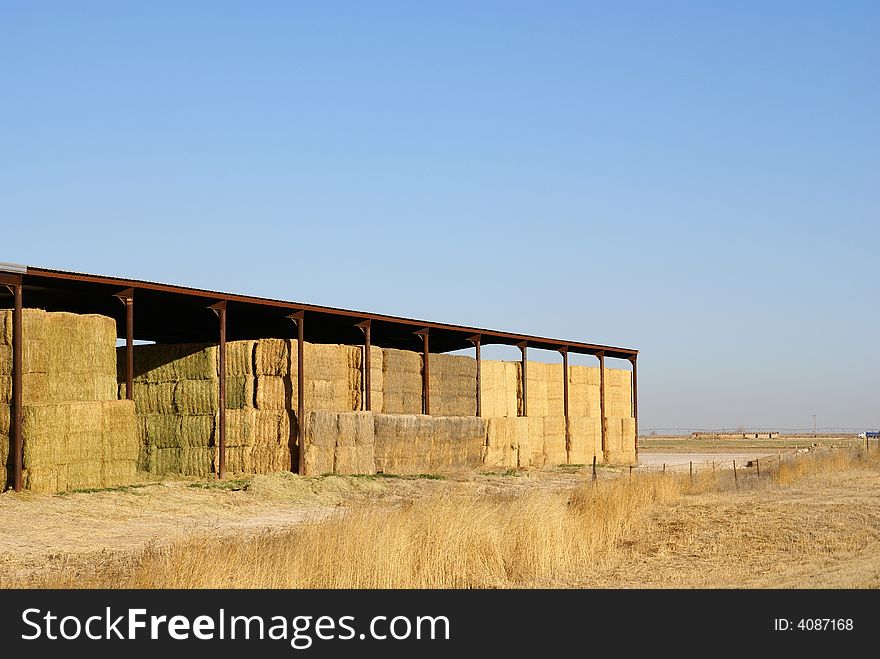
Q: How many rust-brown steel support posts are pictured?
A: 11